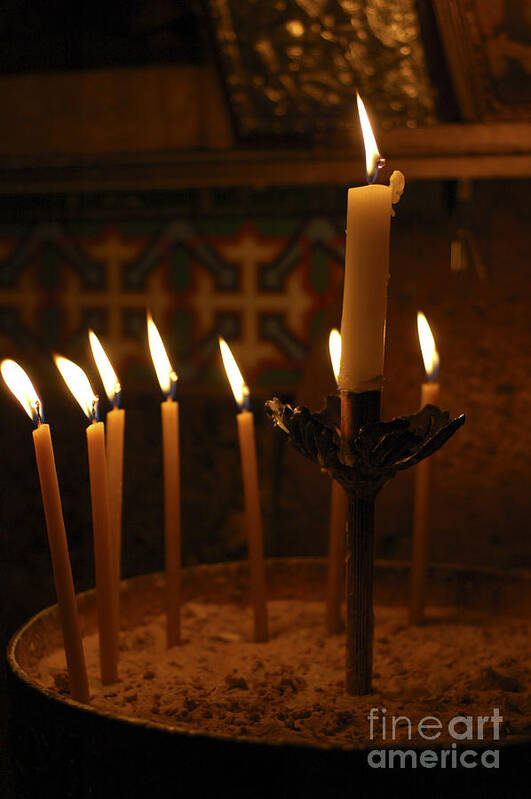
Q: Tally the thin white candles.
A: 7